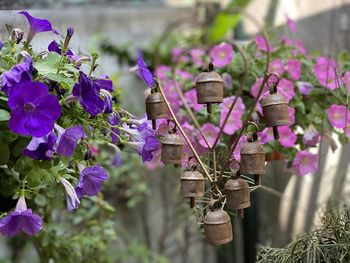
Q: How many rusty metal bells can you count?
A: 8